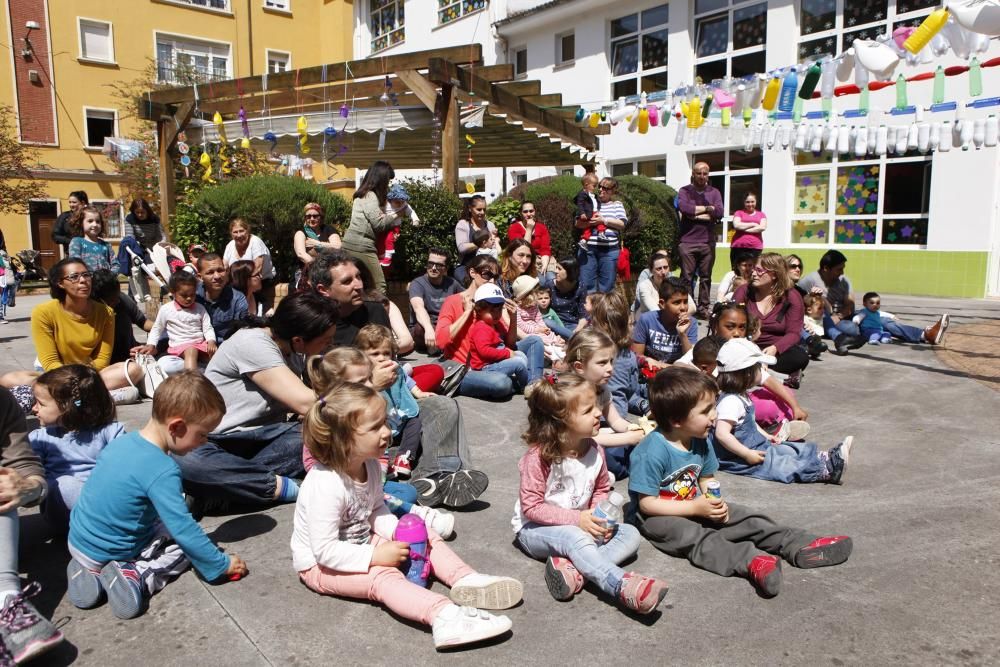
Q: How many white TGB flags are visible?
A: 0